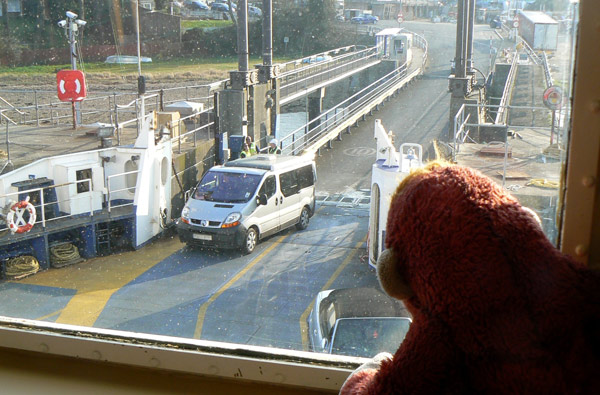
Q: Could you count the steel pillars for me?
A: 4